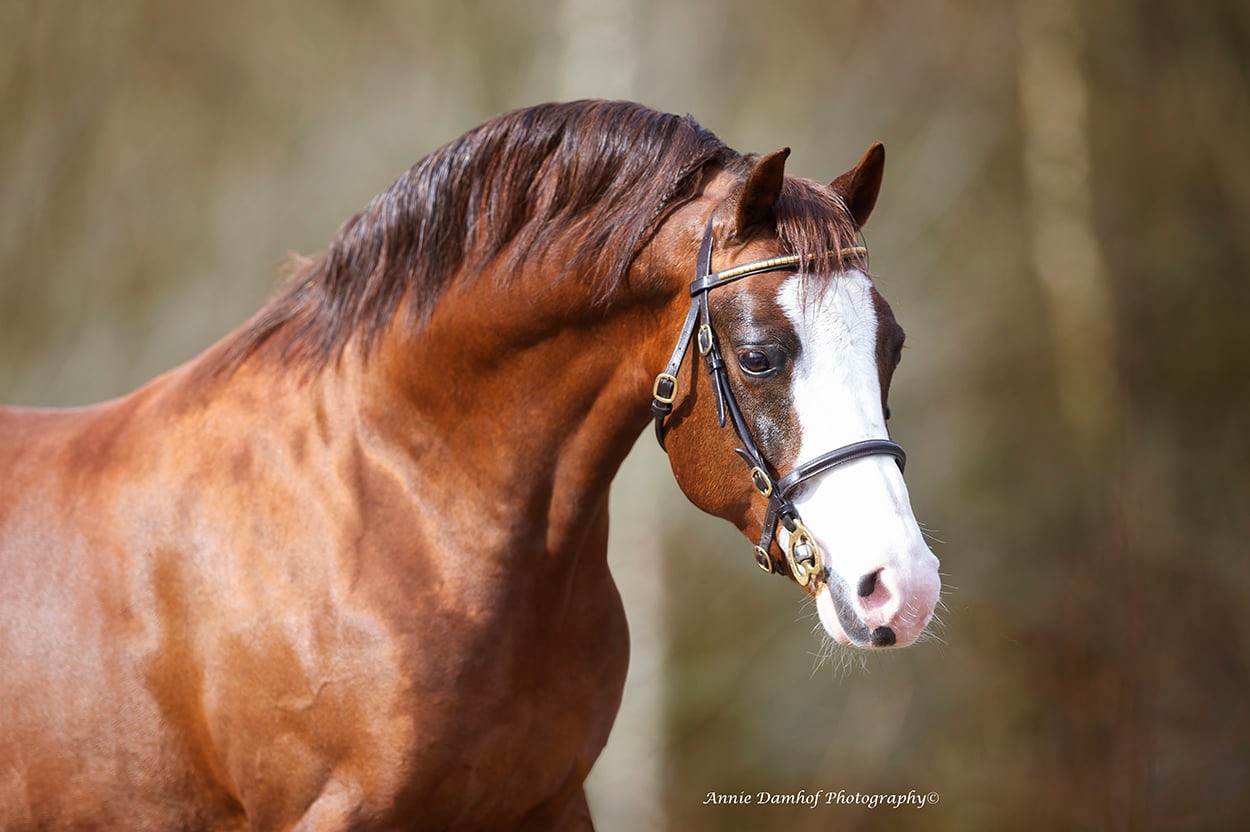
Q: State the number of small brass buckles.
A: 4